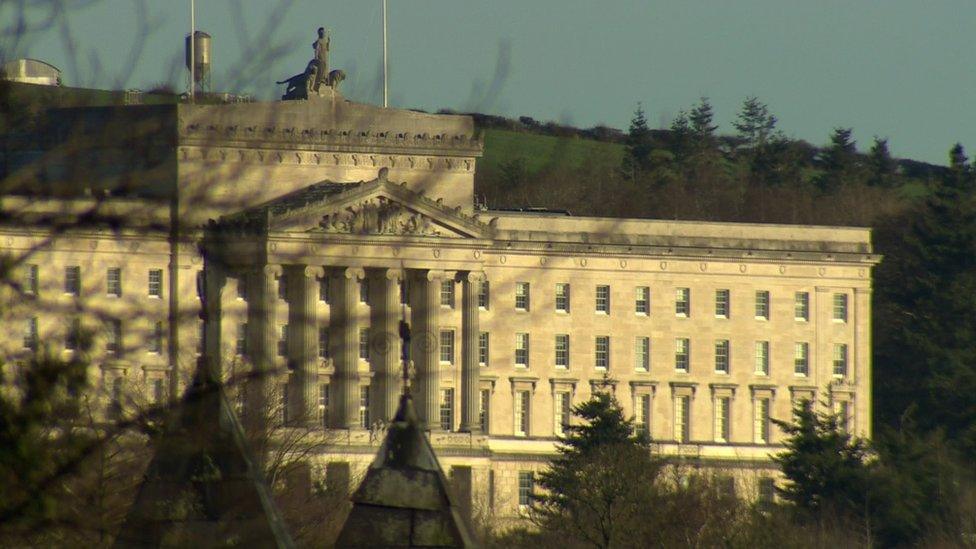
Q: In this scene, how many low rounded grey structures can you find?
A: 1